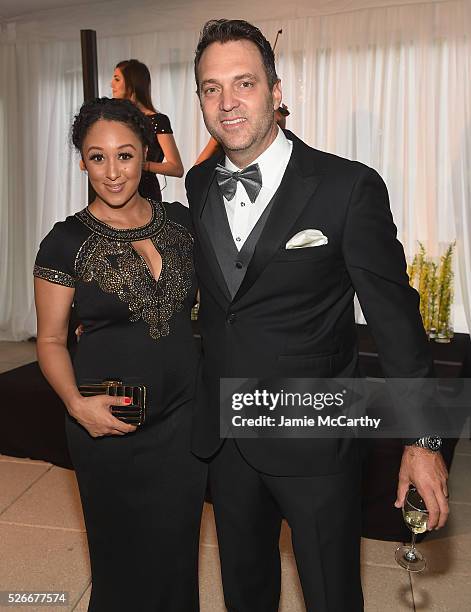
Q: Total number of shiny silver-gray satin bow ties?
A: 1